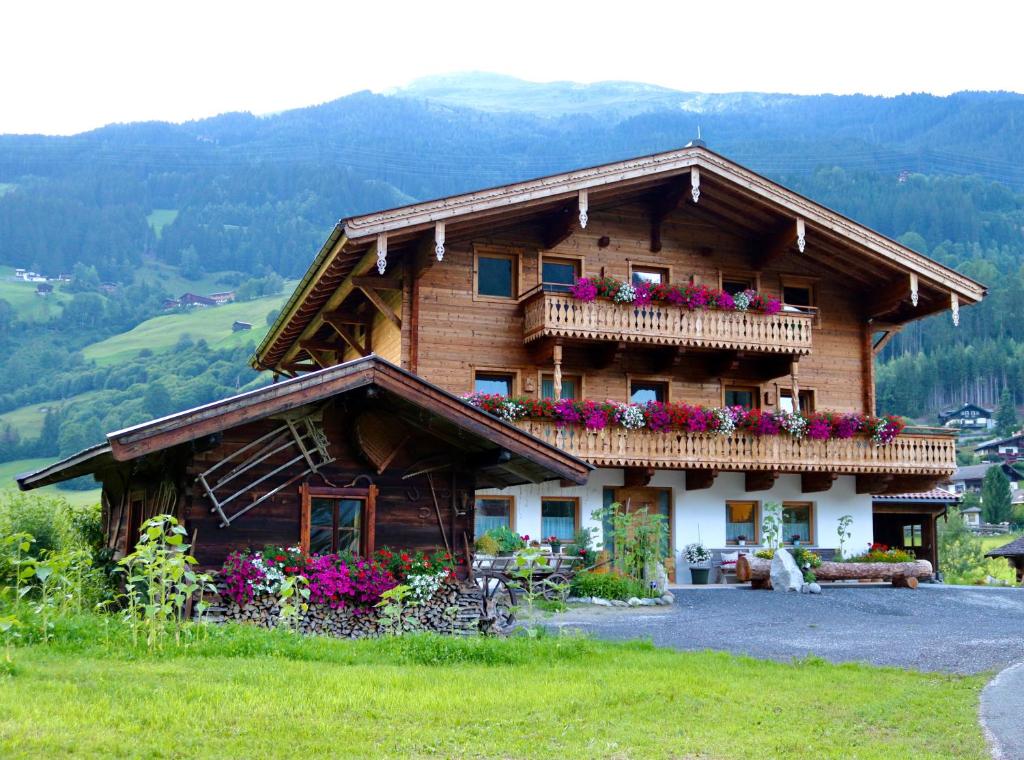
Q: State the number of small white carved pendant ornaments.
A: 7